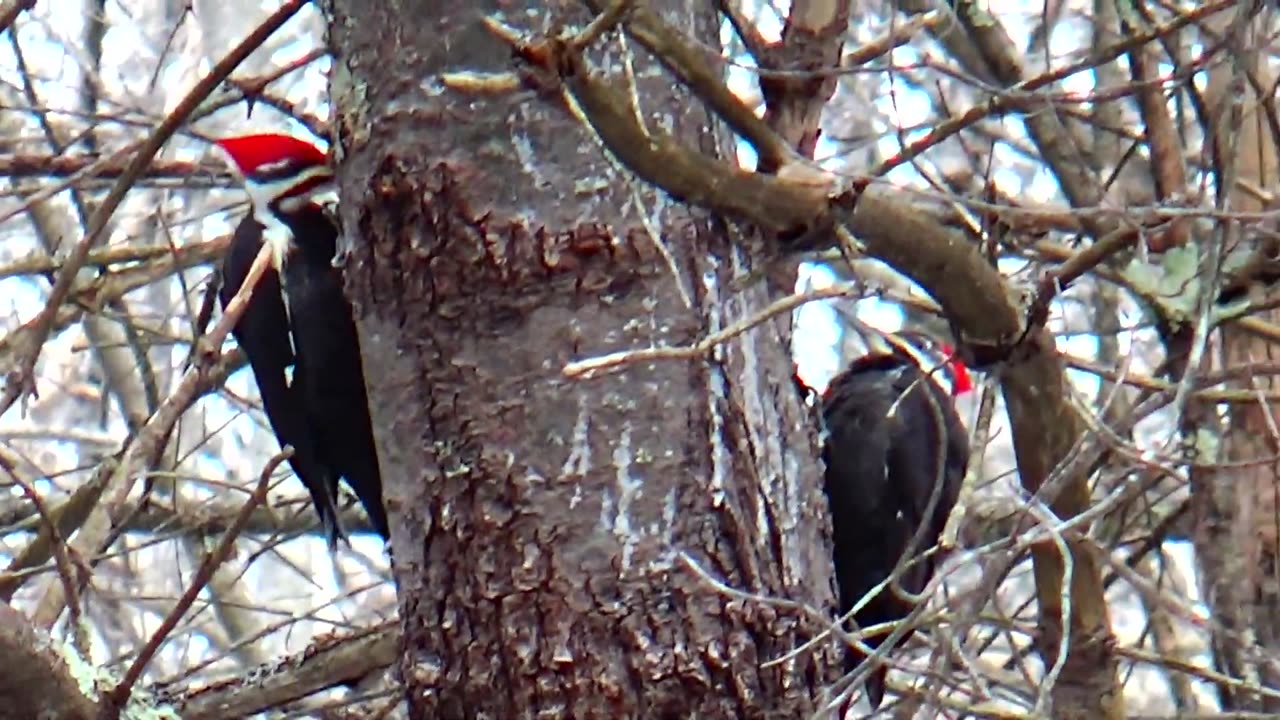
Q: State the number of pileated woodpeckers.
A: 2